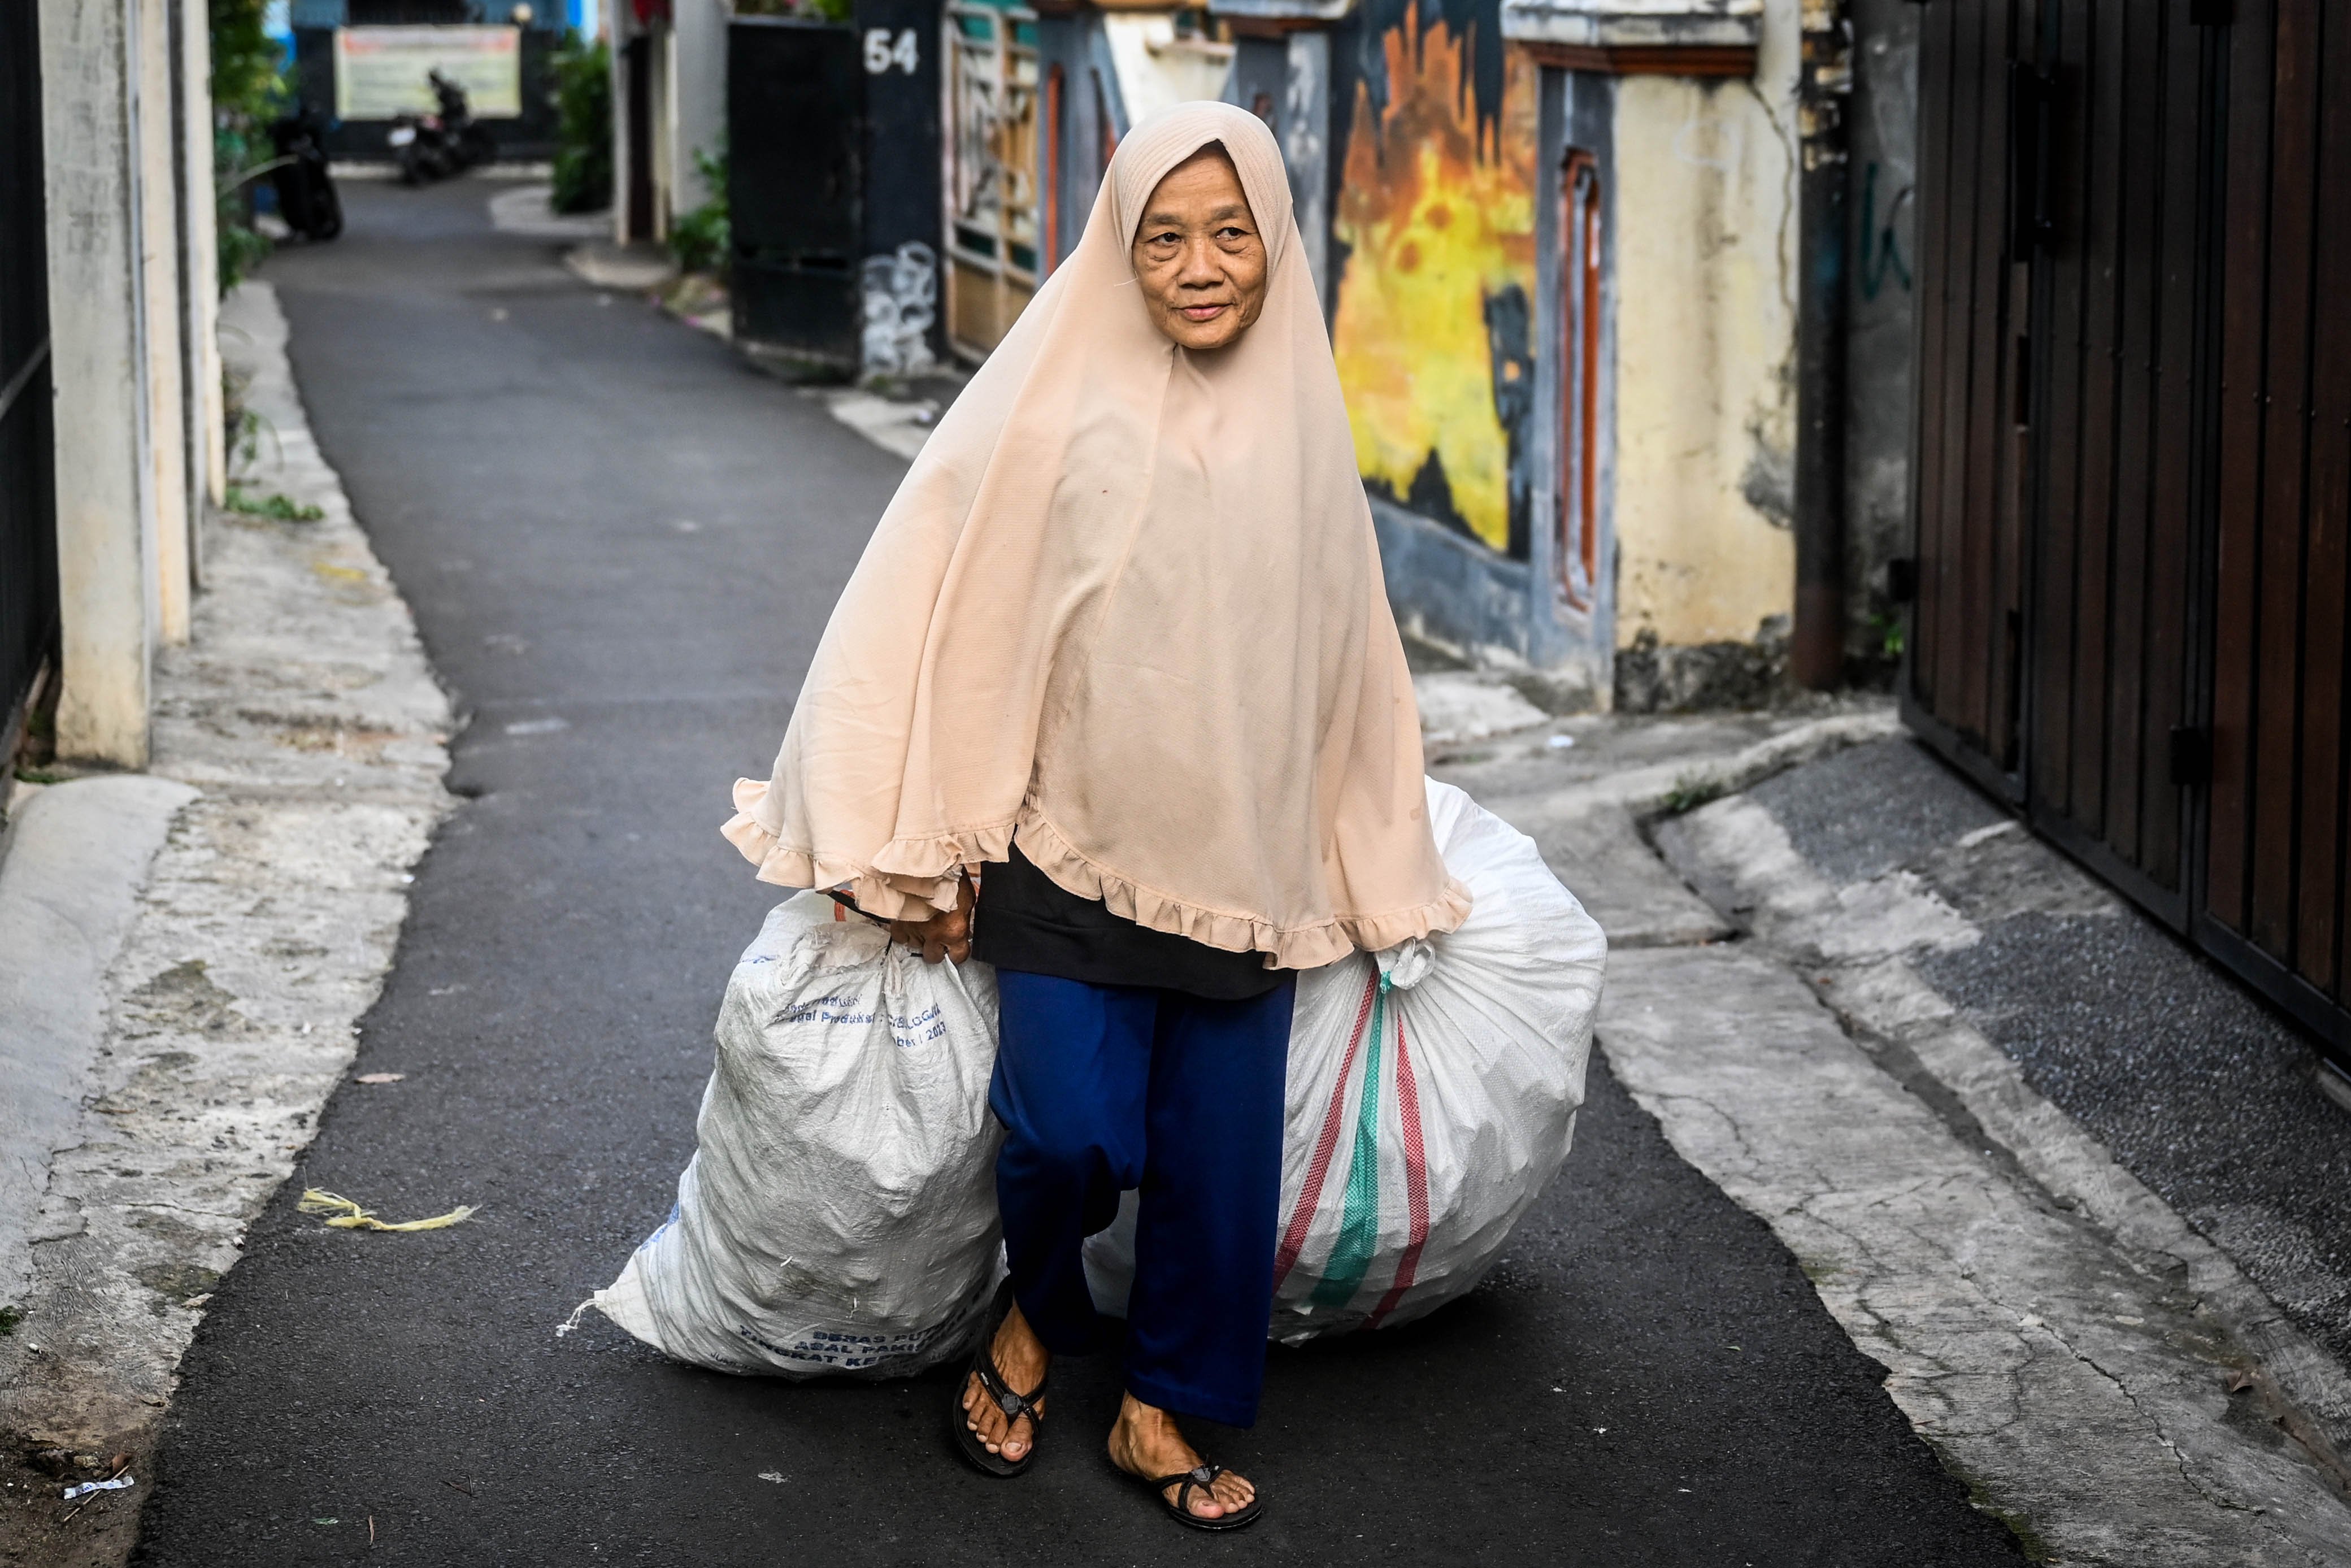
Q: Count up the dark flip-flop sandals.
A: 2